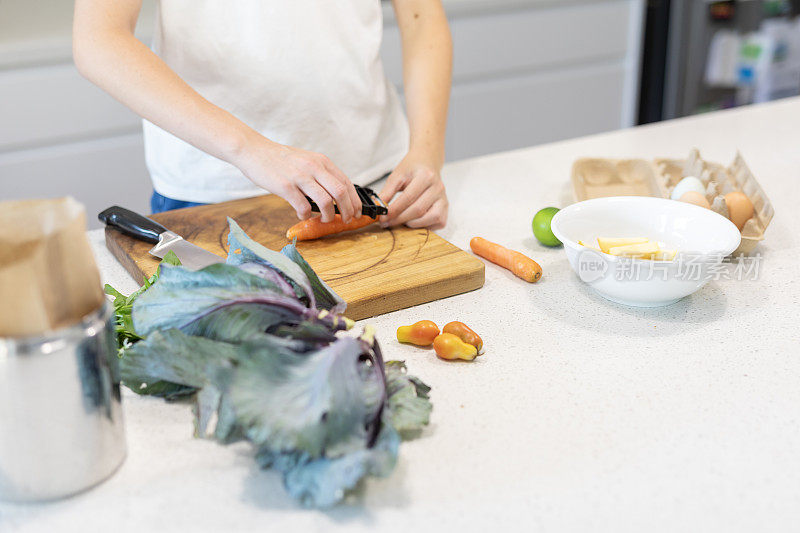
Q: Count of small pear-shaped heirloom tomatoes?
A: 3